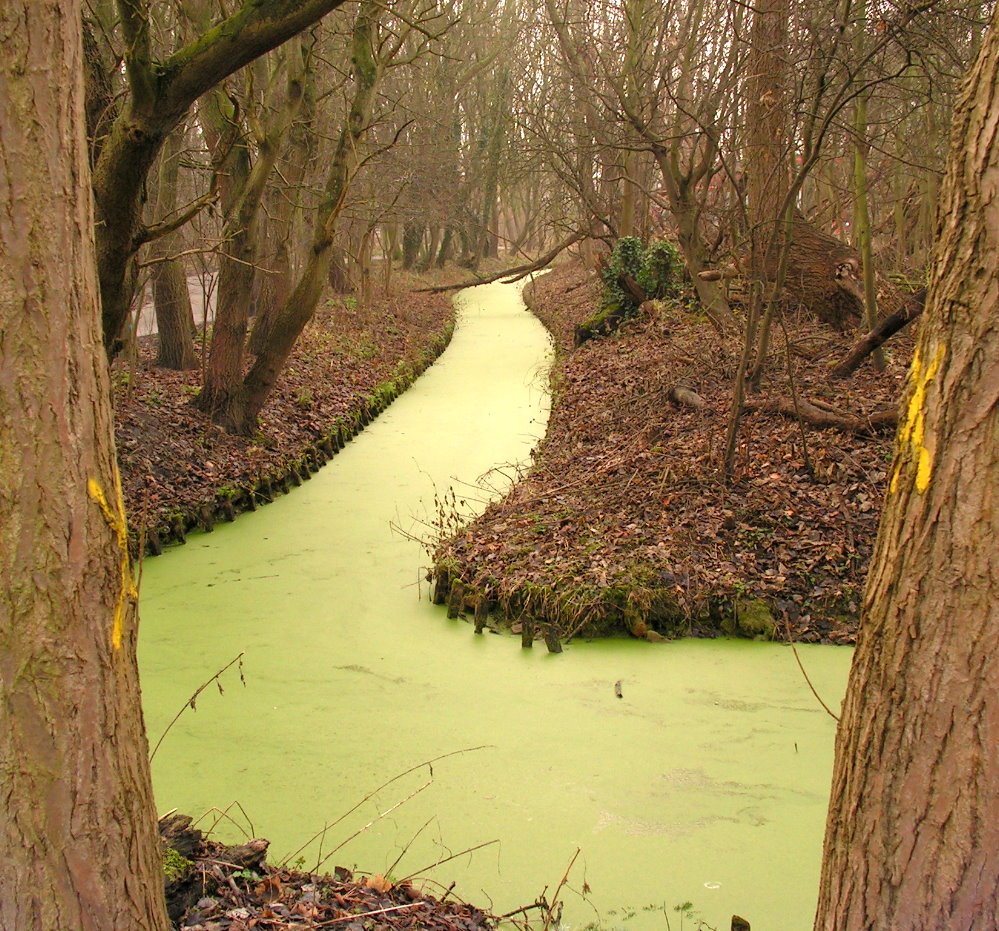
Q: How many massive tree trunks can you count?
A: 2